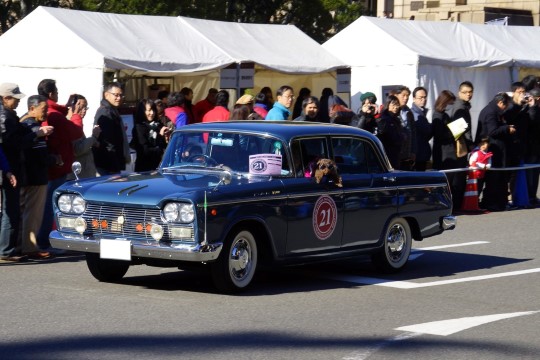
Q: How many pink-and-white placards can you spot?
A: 1